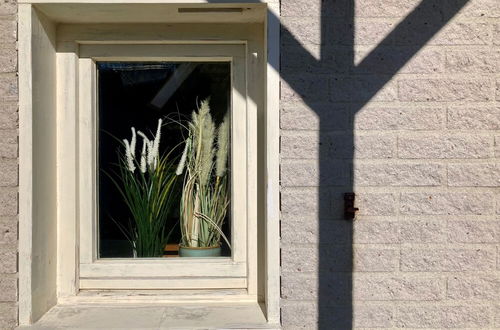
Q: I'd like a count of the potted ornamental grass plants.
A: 2